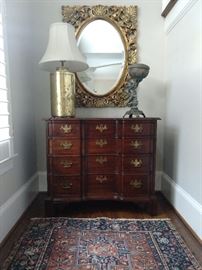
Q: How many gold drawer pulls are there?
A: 12